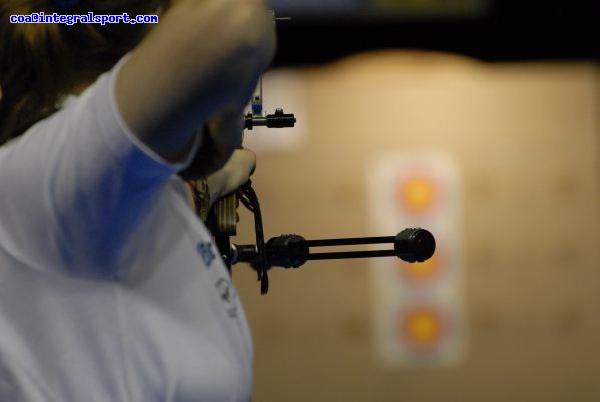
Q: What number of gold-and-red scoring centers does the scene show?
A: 3